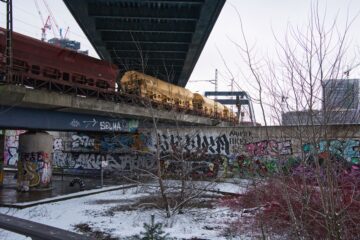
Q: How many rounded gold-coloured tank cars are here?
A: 3